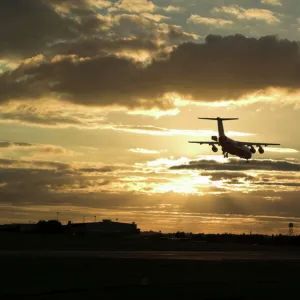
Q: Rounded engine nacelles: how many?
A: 3